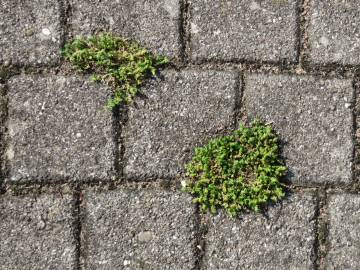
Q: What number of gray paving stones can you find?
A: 11